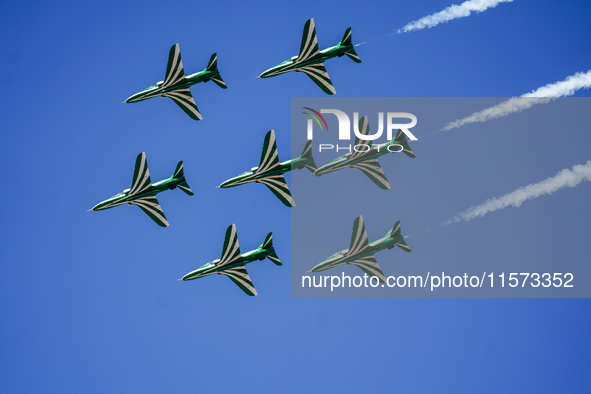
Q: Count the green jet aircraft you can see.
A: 7